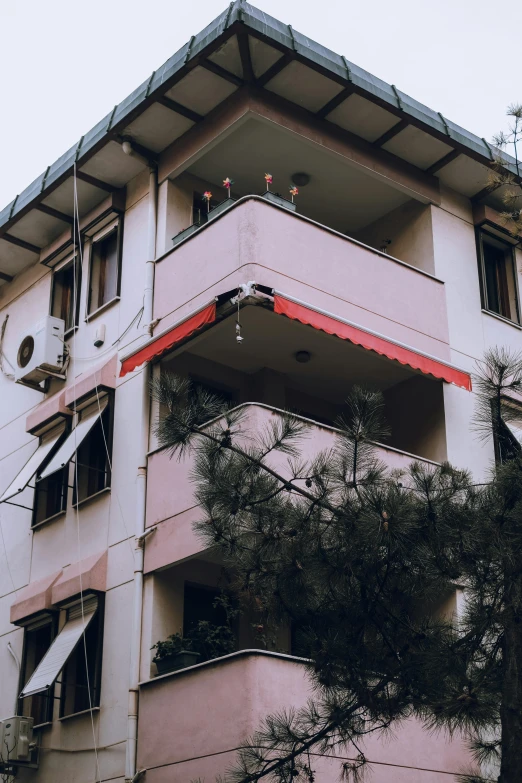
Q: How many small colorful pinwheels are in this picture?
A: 4